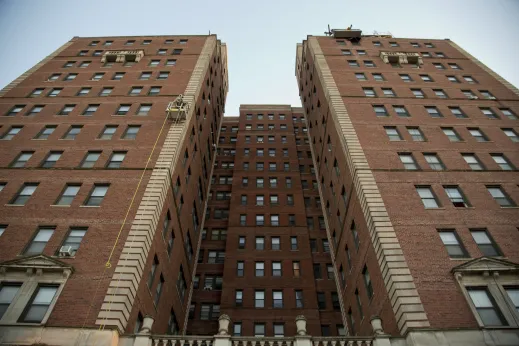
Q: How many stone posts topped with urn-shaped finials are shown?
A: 4